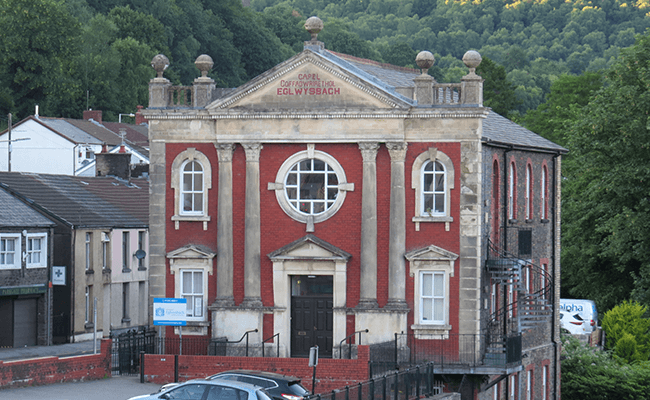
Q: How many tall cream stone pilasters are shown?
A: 4